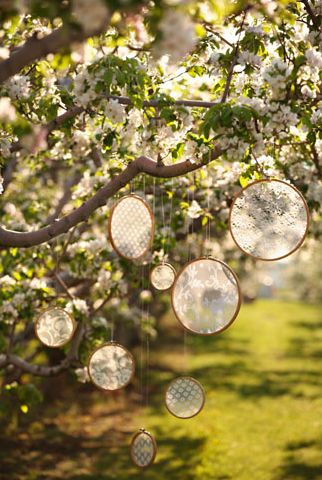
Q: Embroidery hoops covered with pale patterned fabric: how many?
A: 8